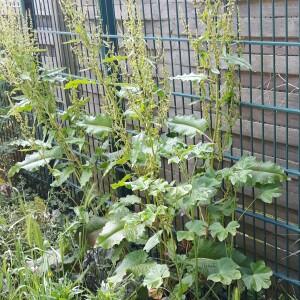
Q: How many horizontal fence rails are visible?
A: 5